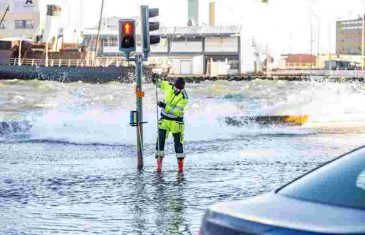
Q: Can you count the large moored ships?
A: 1